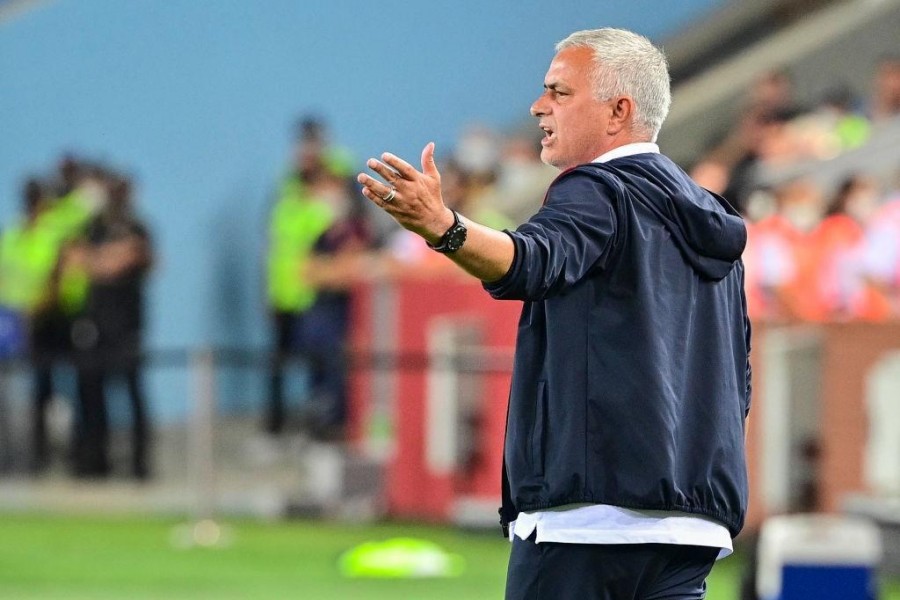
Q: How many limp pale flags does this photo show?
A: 0